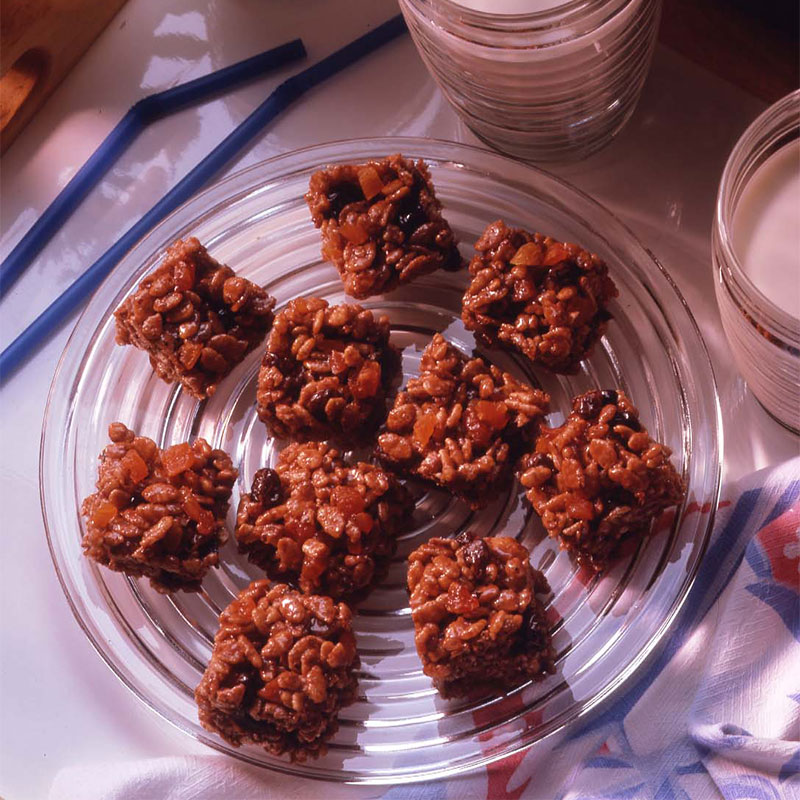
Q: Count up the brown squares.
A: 10